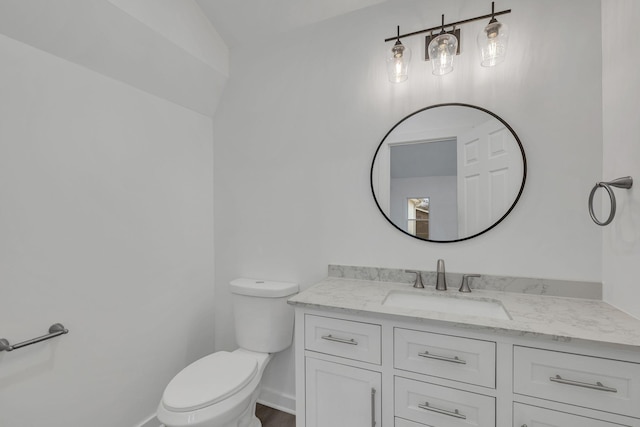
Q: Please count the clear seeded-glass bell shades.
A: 3